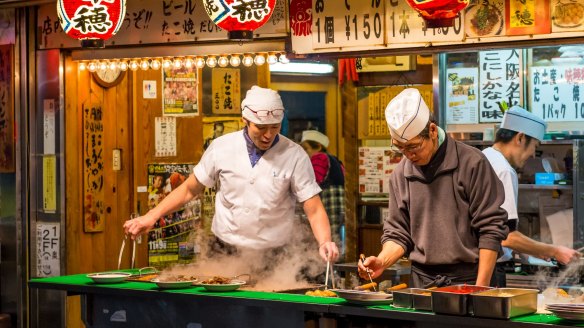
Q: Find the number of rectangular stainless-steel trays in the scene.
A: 4